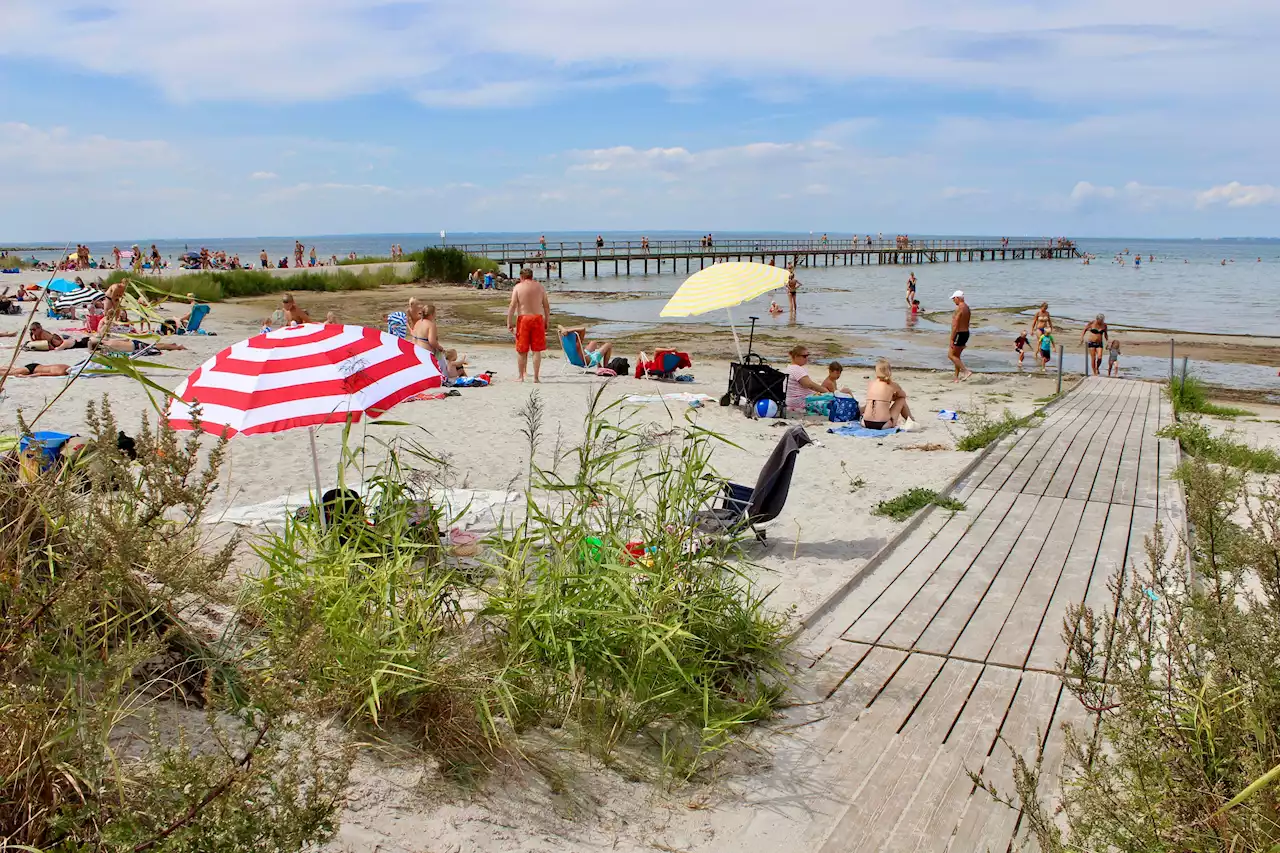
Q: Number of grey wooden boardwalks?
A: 1